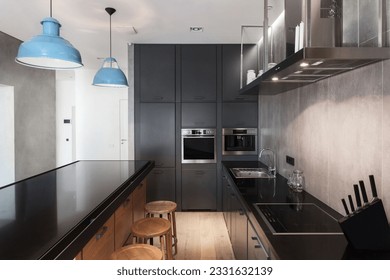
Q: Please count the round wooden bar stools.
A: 3